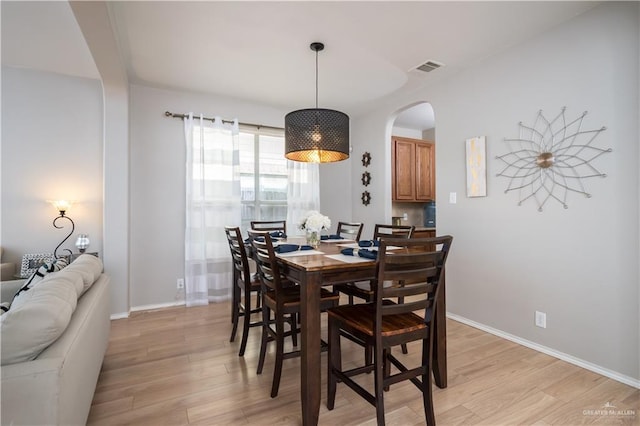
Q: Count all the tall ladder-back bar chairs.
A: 6